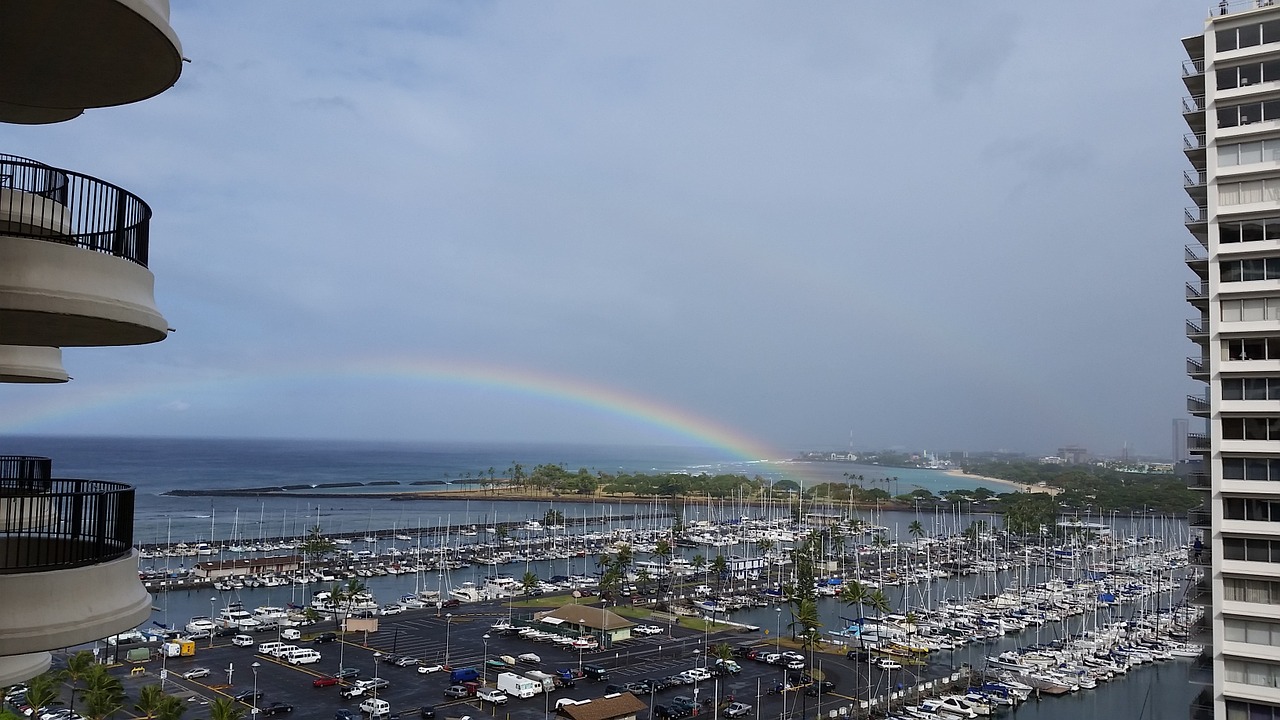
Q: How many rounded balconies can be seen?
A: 8